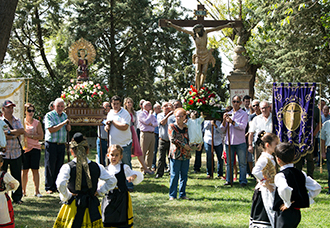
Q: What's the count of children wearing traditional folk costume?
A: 5